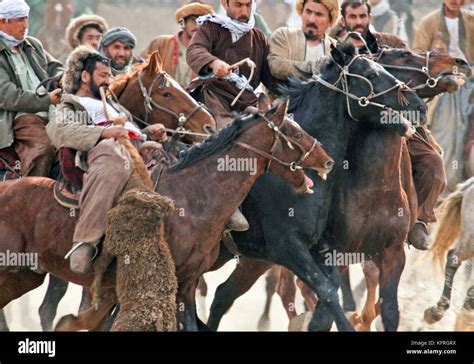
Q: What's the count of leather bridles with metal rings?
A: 4